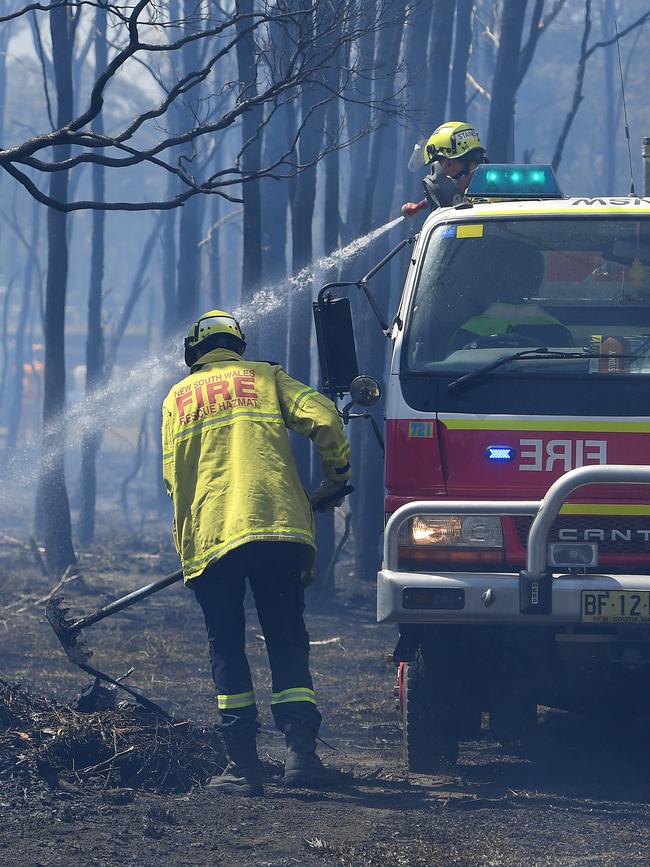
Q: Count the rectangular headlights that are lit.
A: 1